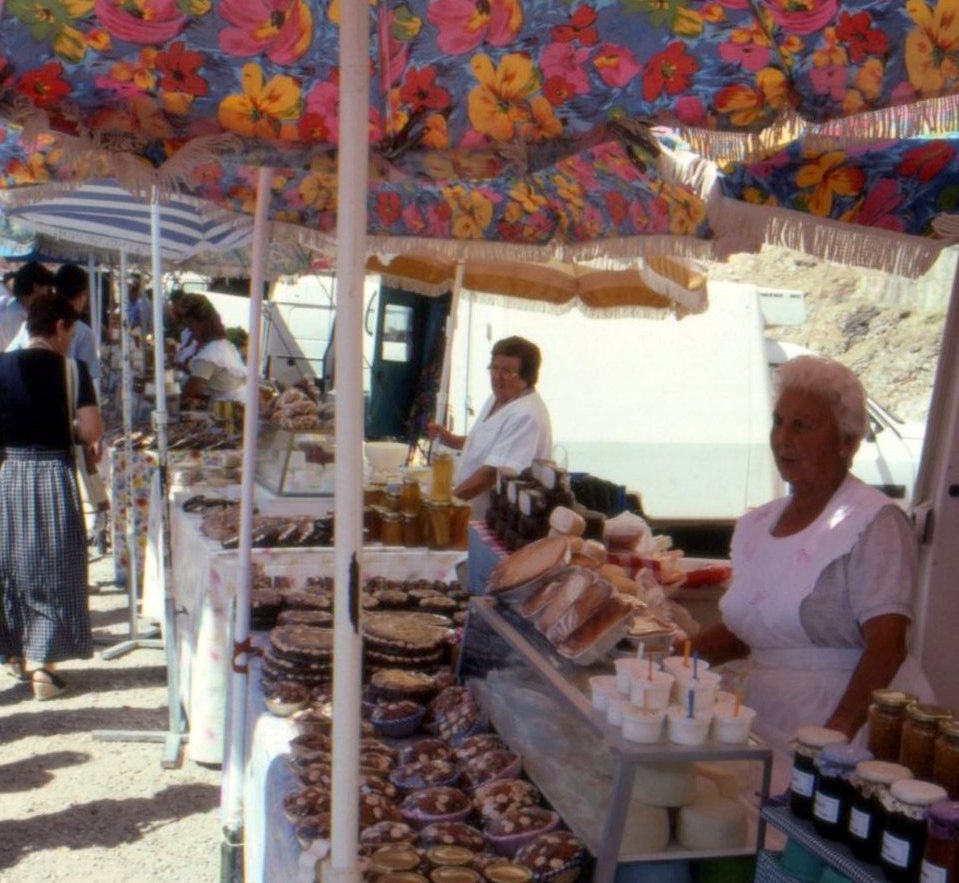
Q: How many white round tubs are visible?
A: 10